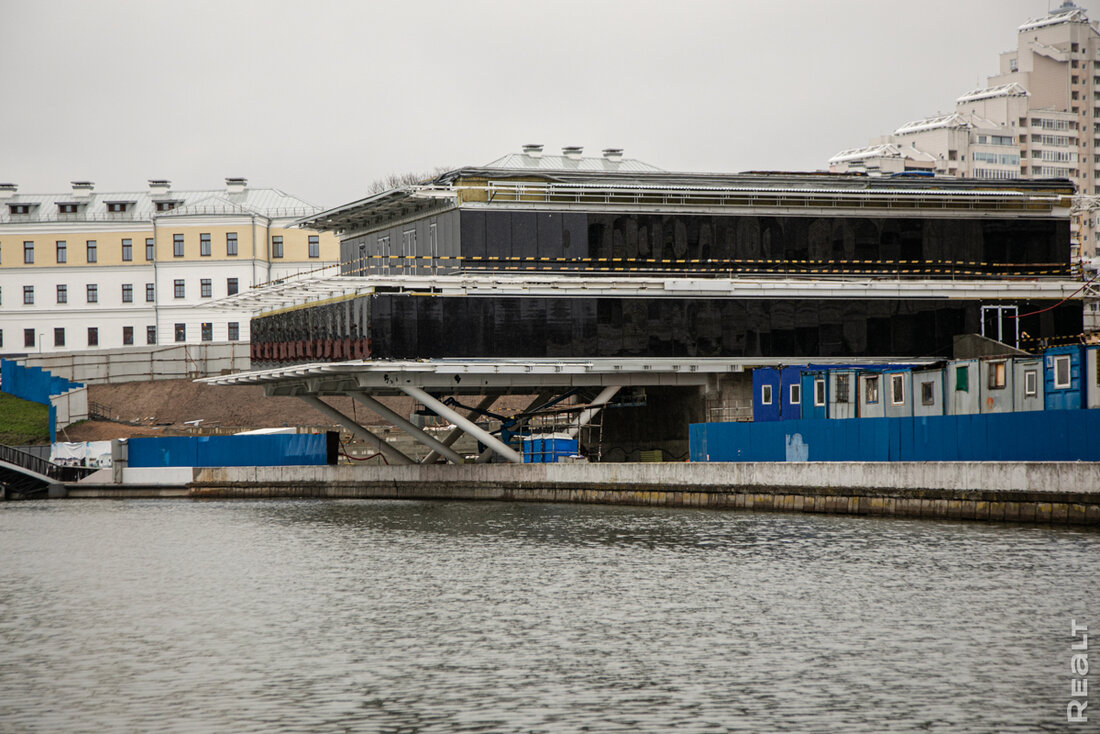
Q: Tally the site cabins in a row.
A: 12